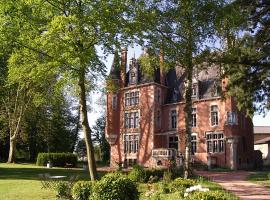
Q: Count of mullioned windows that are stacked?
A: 3